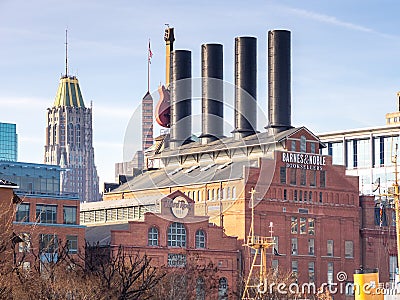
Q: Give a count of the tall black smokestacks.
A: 4